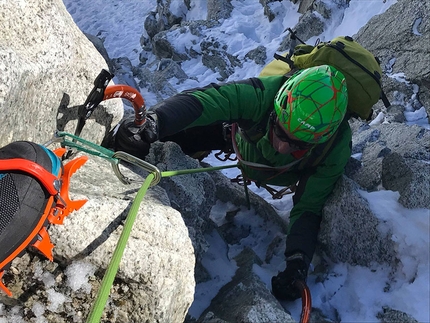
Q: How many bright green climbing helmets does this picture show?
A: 1